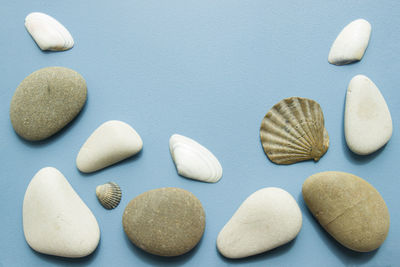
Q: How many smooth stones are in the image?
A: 7